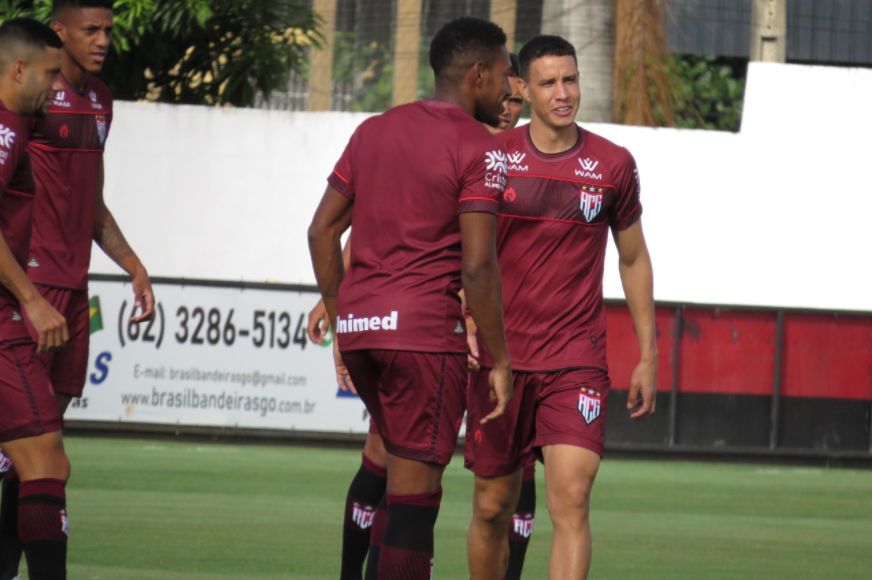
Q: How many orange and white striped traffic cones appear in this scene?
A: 0